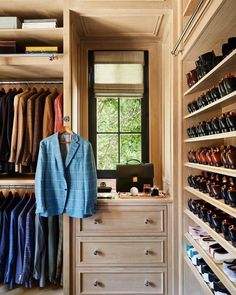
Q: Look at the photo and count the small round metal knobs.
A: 6